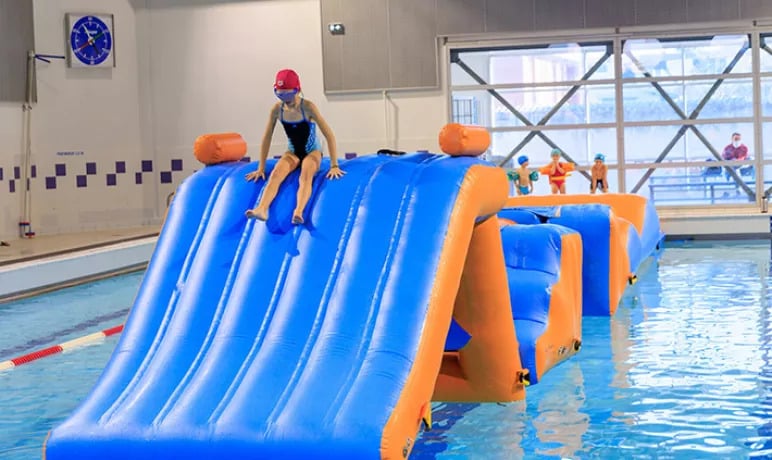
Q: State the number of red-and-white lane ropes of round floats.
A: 1